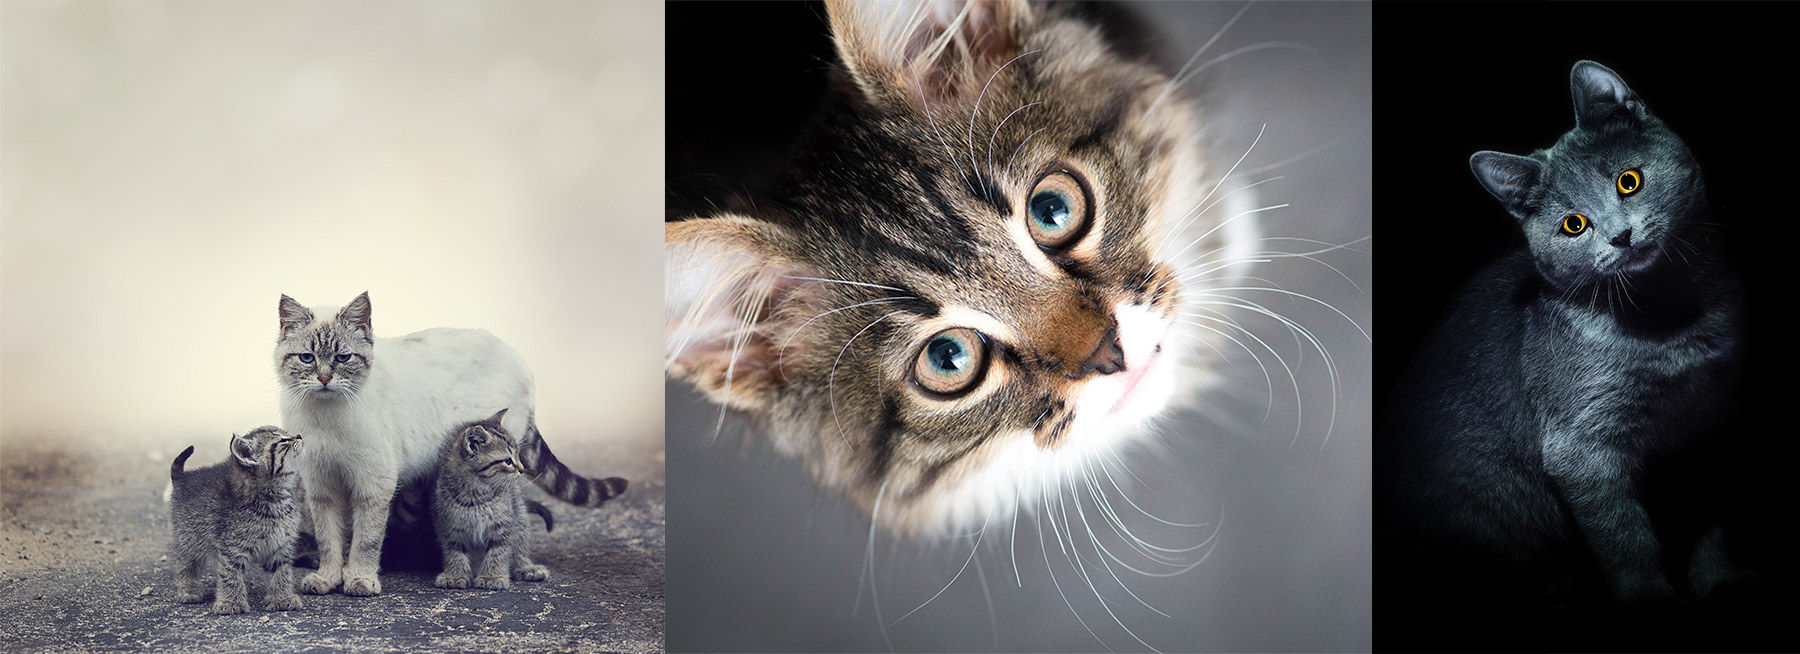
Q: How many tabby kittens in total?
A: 3